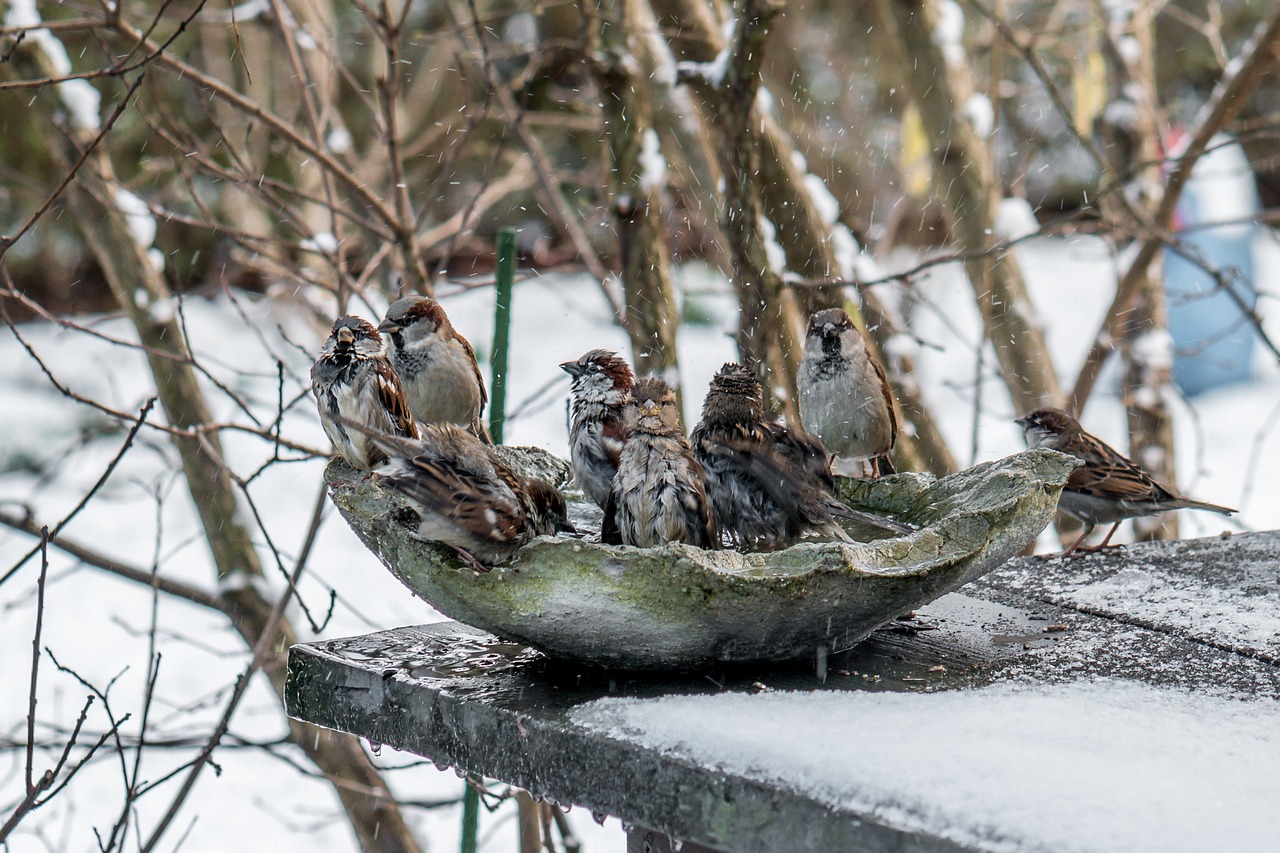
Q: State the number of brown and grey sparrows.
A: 8